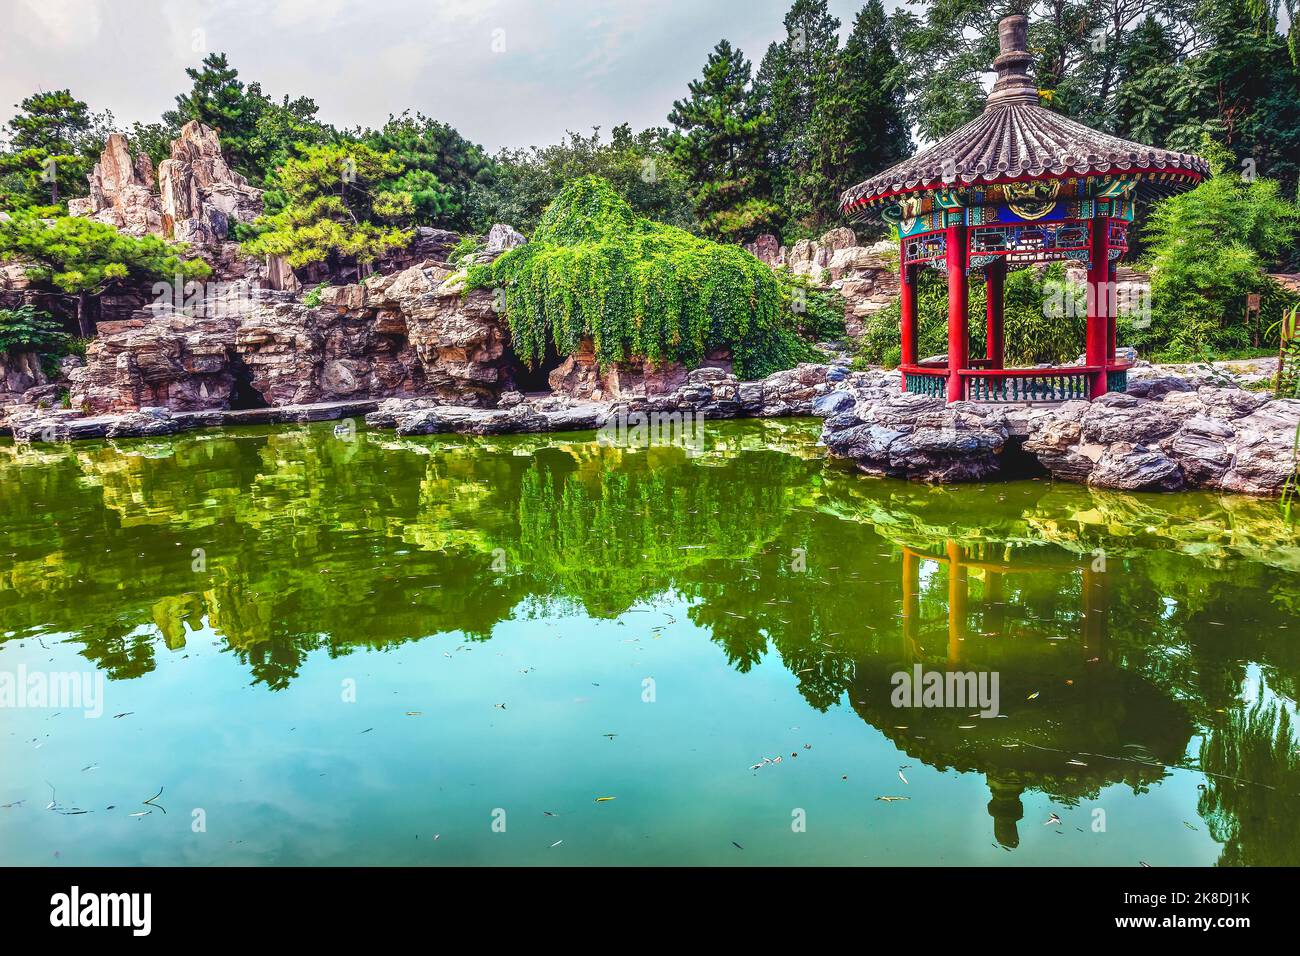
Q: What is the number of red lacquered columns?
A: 5